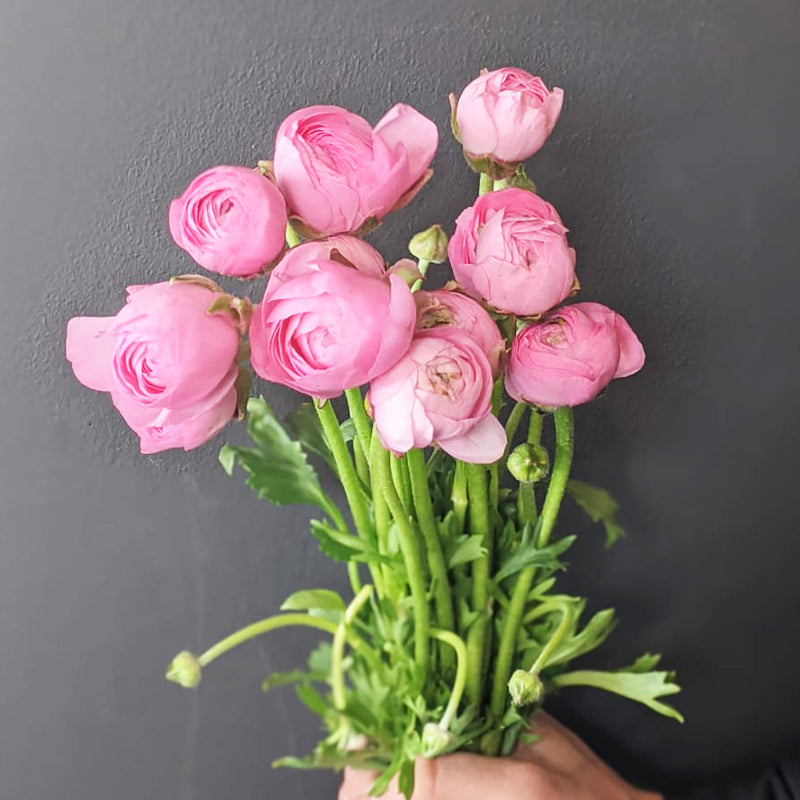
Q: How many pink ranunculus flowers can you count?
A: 9